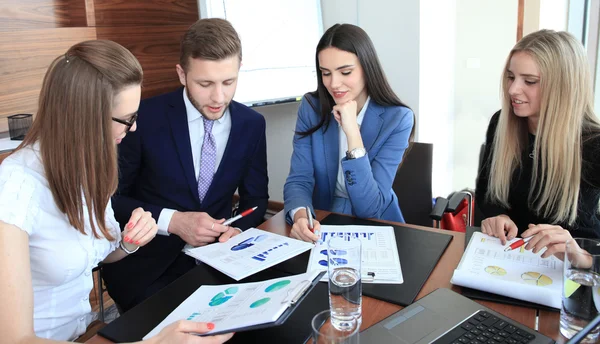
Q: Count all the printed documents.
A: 4